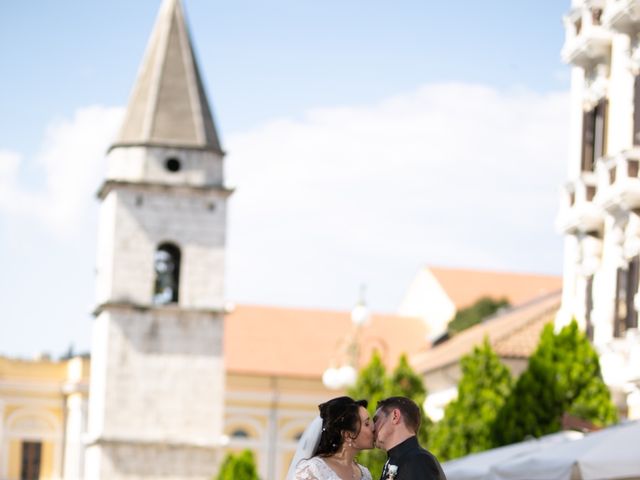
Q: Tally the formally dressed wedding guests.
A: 0